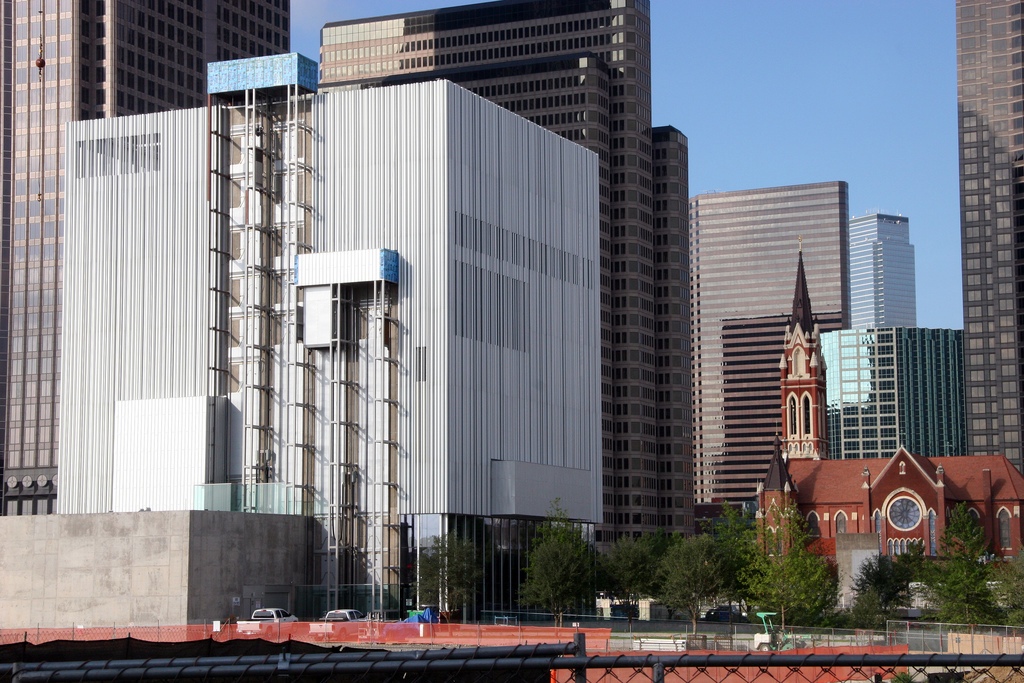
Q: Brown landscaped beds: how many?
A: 0